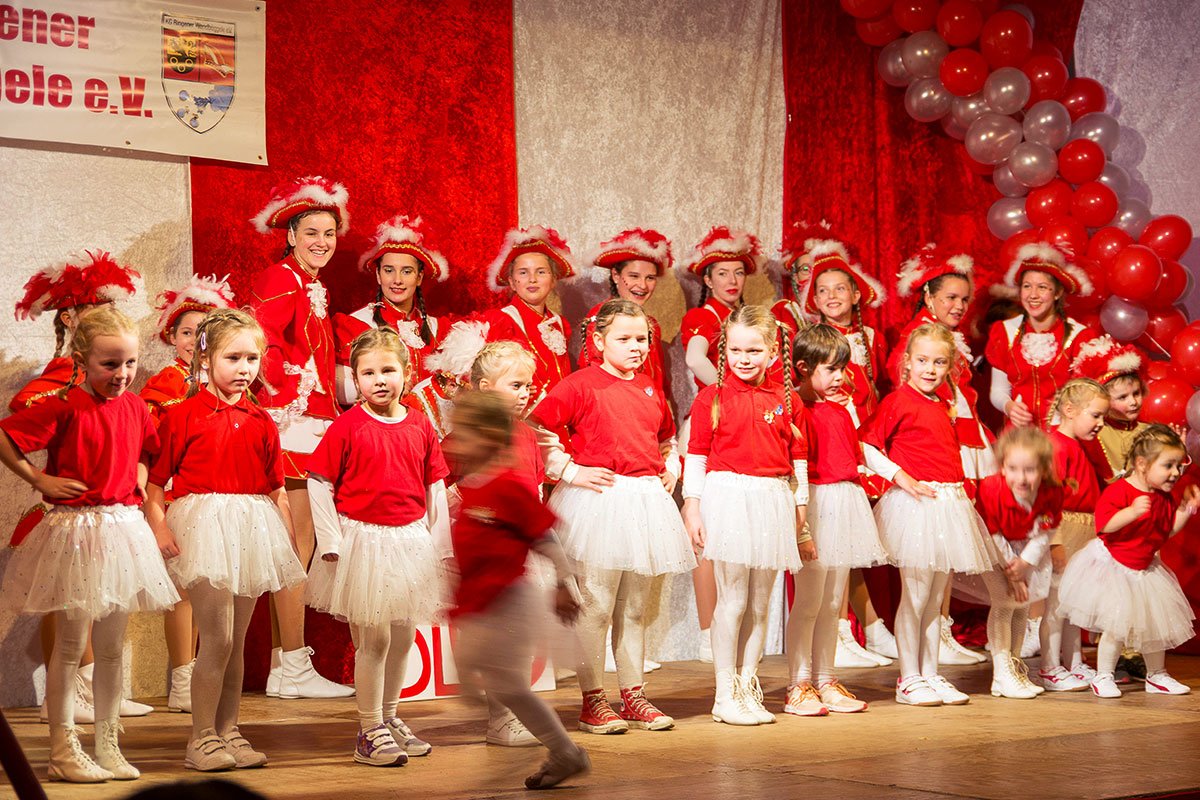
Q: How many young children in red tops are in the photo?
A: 12